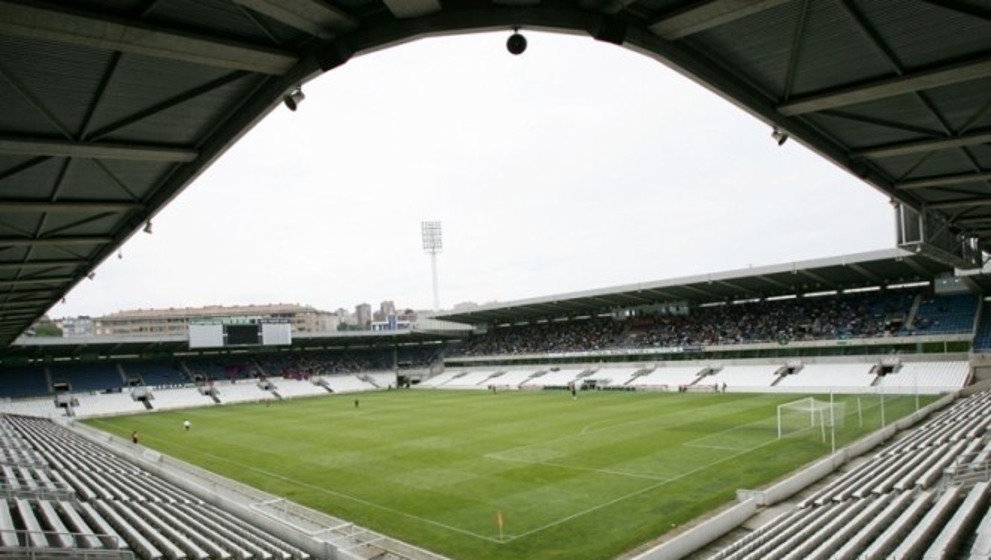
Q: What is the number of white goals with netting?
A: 1